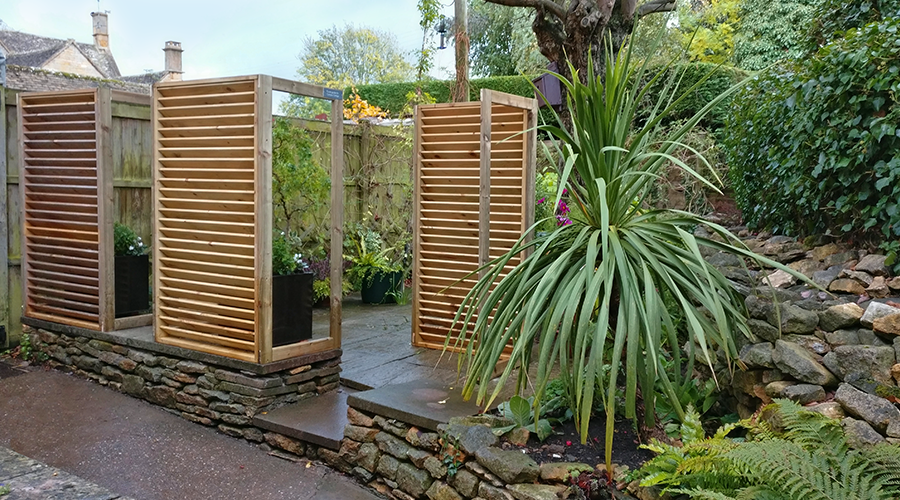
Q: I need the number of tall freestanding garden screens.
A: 3